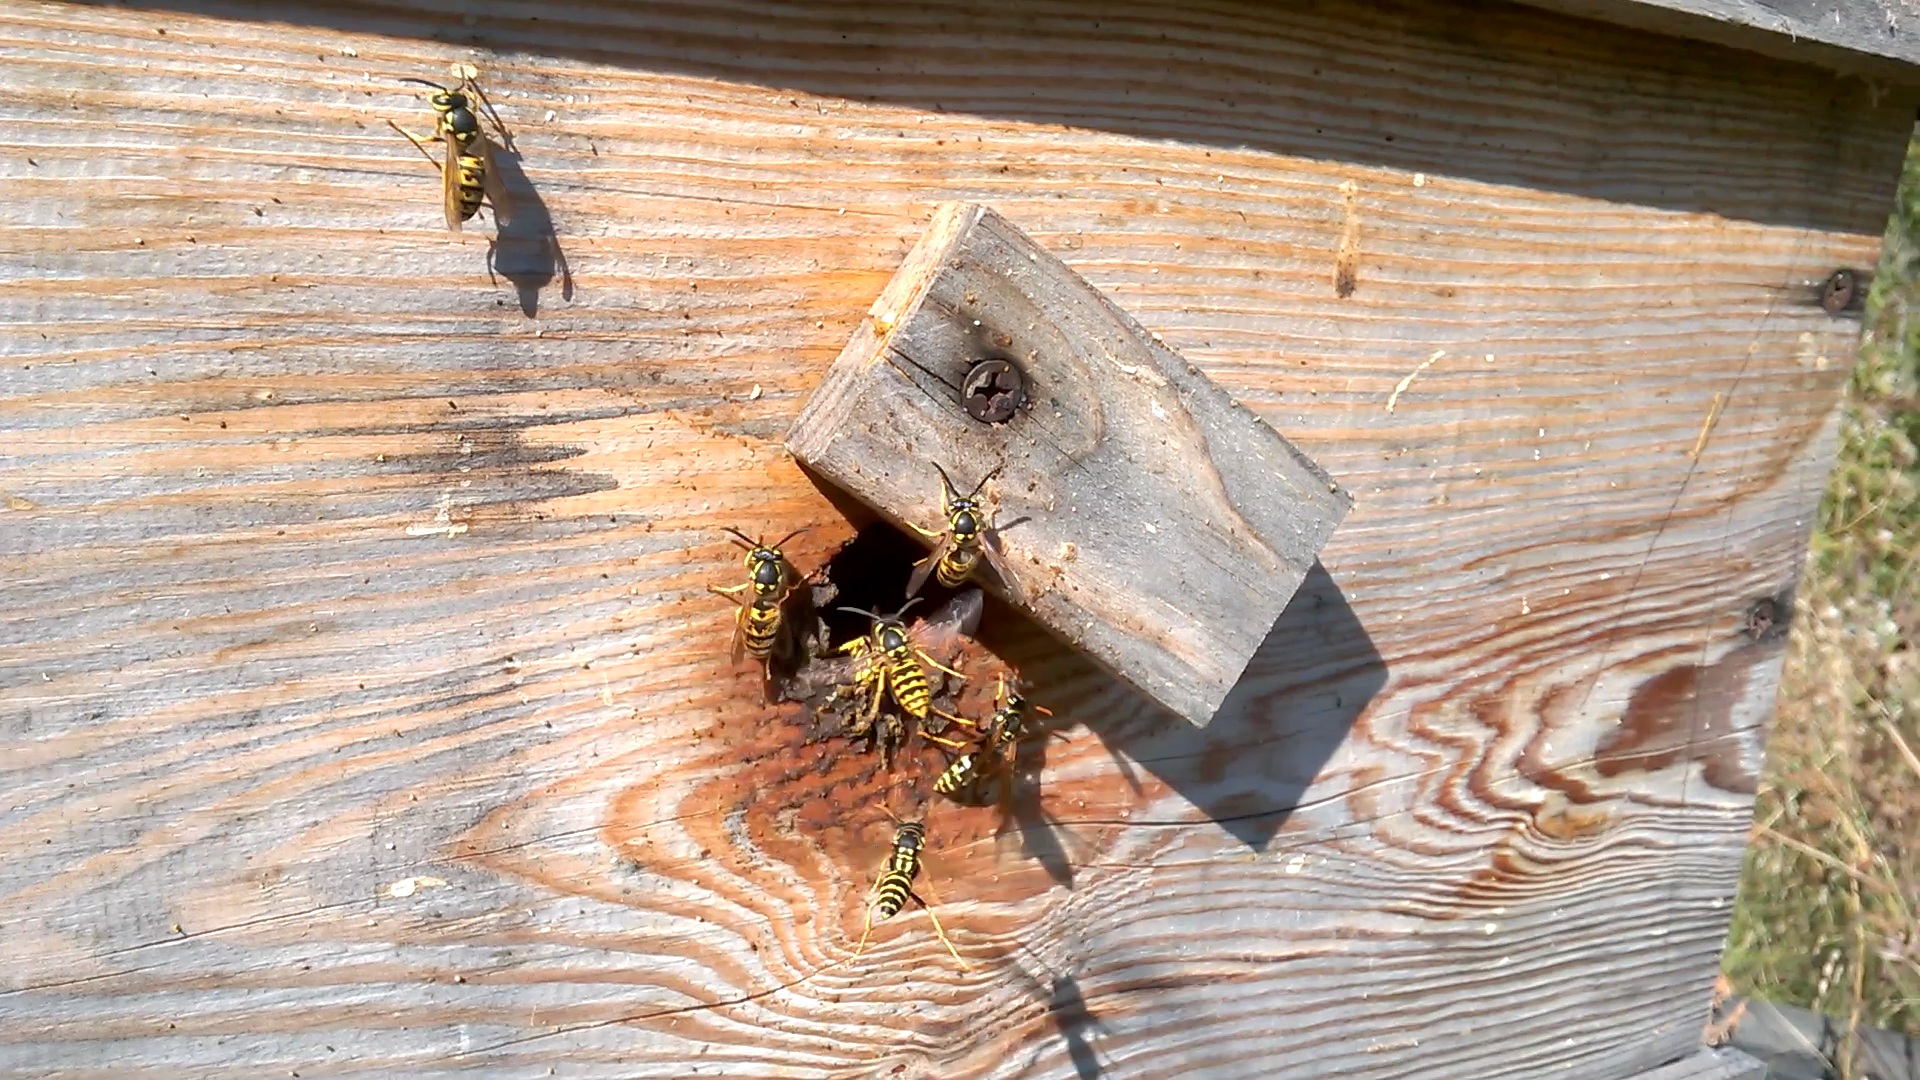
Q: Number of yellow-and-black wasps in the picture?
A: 6